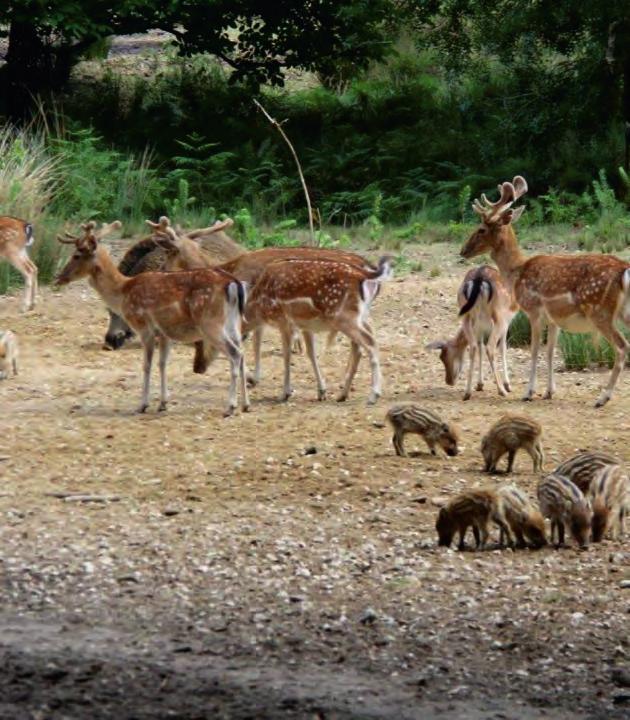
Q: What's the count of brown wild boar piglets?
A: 7